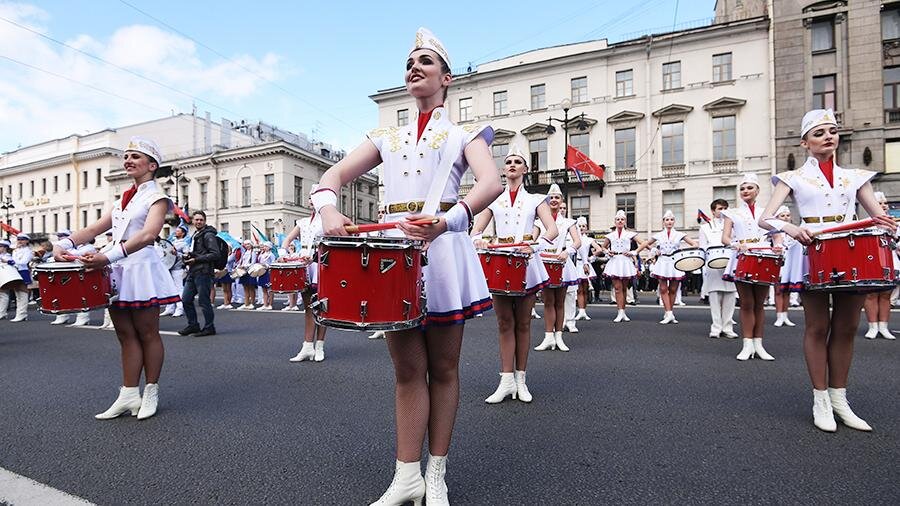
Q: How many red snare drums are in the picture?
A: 7